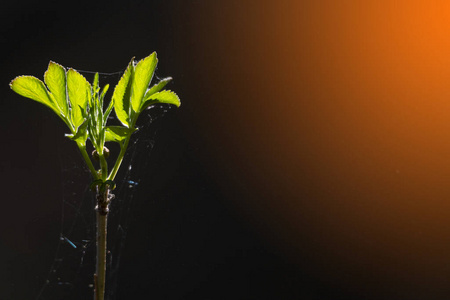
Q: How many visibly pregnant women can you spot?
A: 0